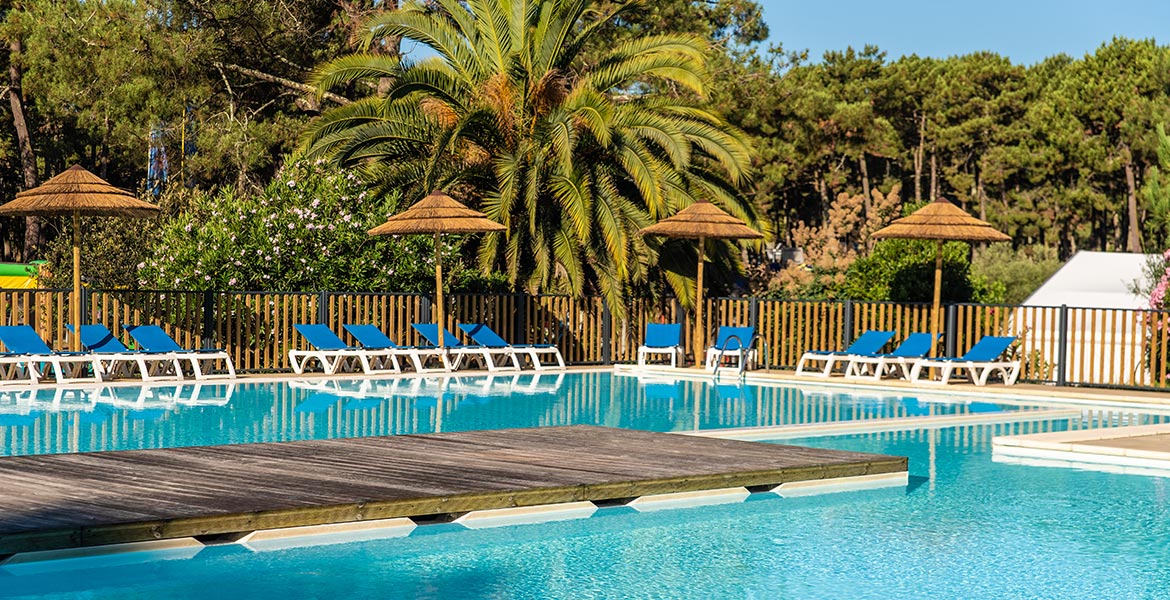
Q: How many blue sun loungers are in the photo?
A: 12